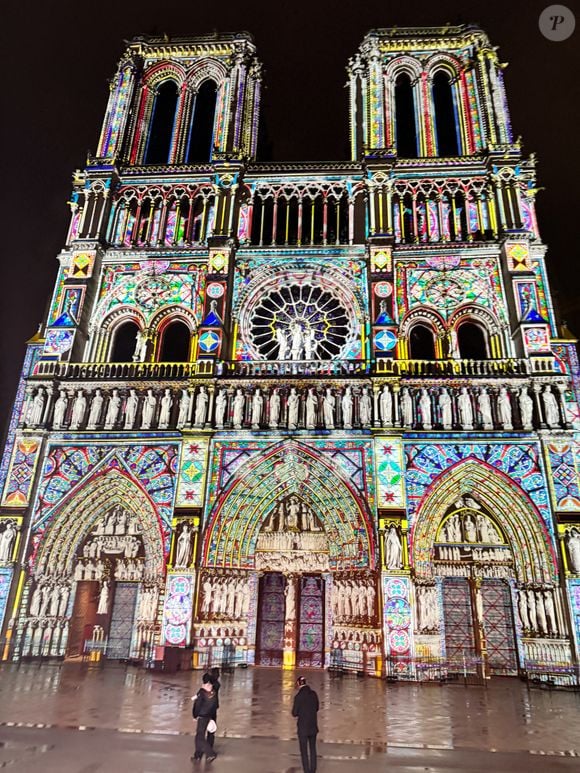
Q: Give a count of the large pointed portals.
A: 3